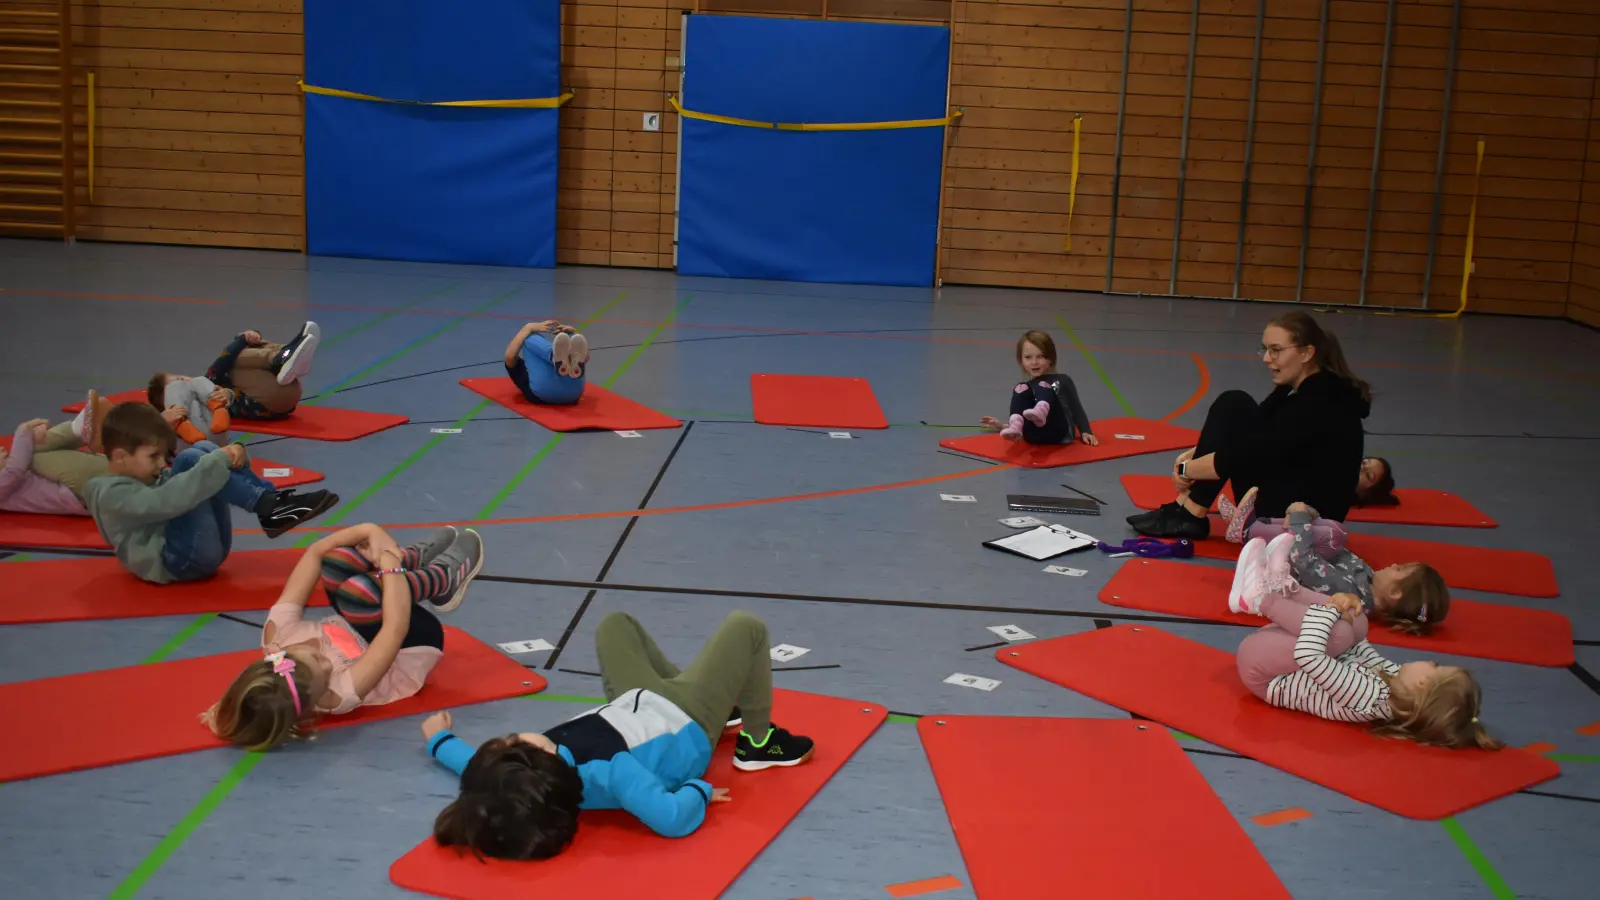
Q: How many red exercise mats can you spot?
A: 14